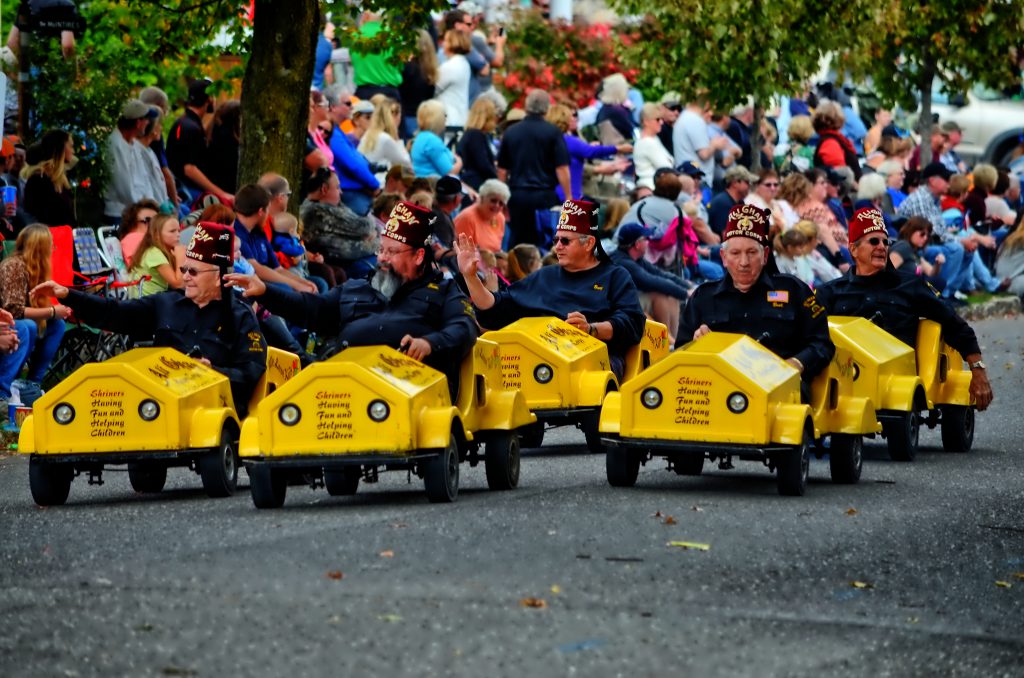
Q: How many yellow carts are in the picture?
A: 5